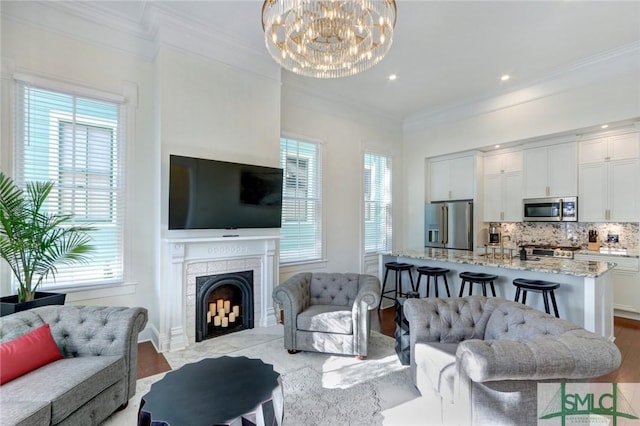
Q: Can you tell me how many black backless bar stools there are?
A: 4